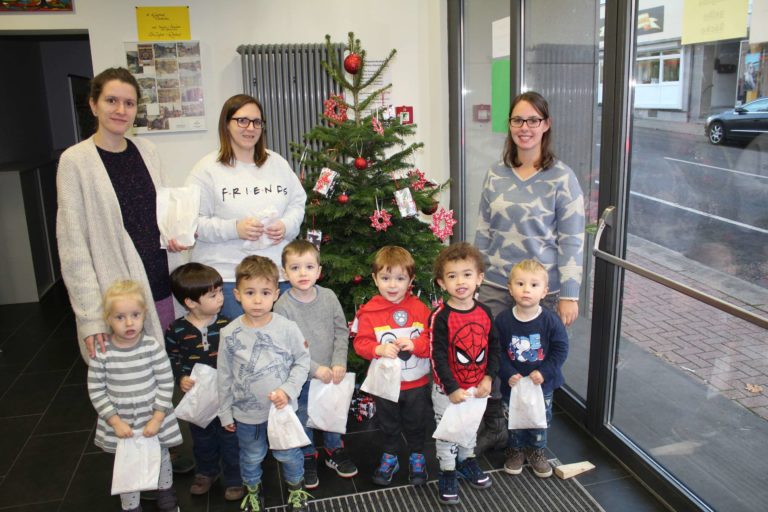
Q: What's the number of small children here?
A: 7